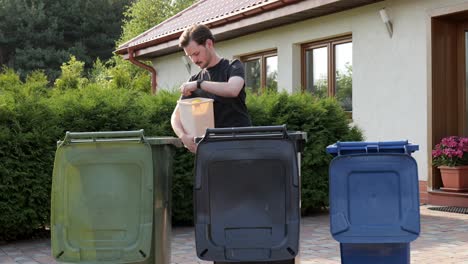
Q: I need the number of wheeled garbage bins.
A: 3